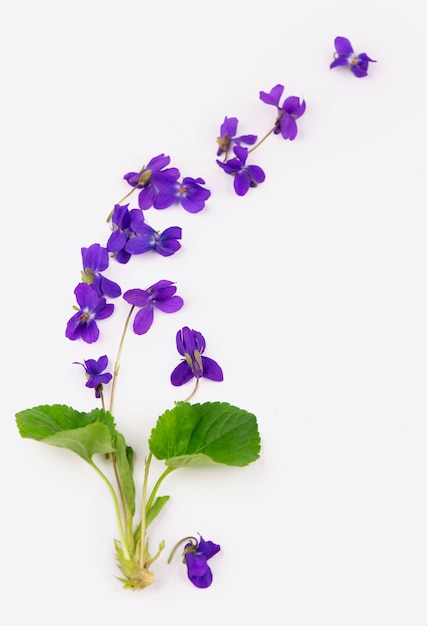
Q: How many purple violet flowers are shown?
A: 14